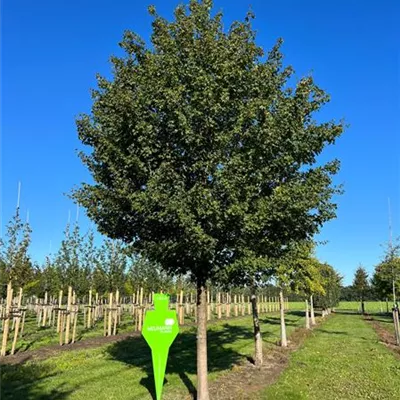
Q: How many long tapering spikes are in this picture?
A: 1